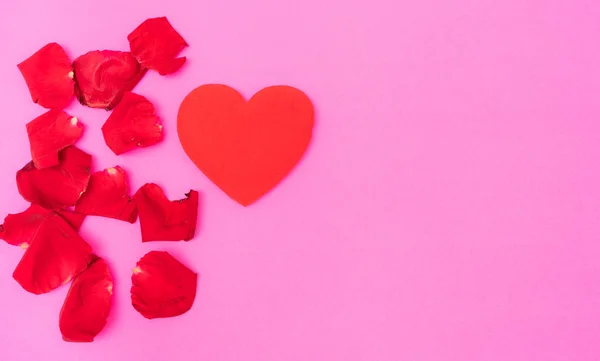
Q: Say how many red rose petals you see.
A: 12